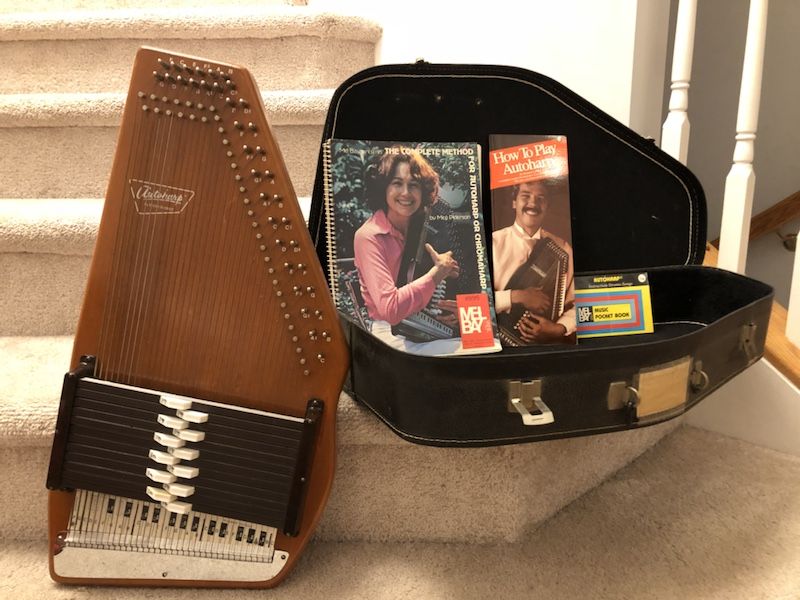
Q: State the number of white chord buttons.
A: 12